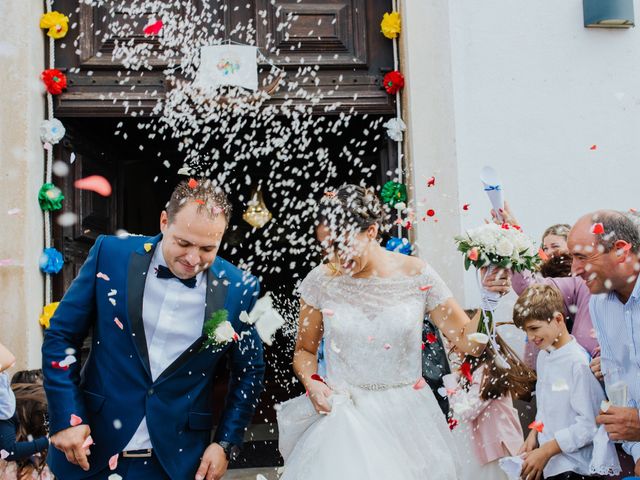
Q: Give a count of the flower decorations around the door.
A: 11